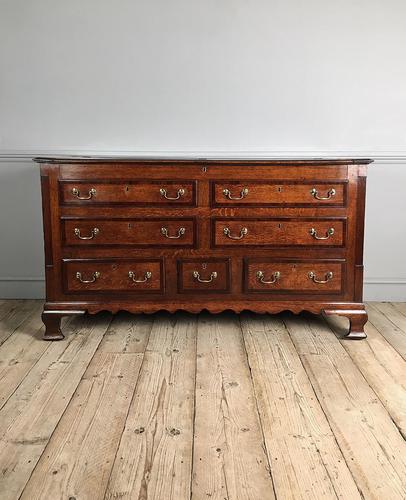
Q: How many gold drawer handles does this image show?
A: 13